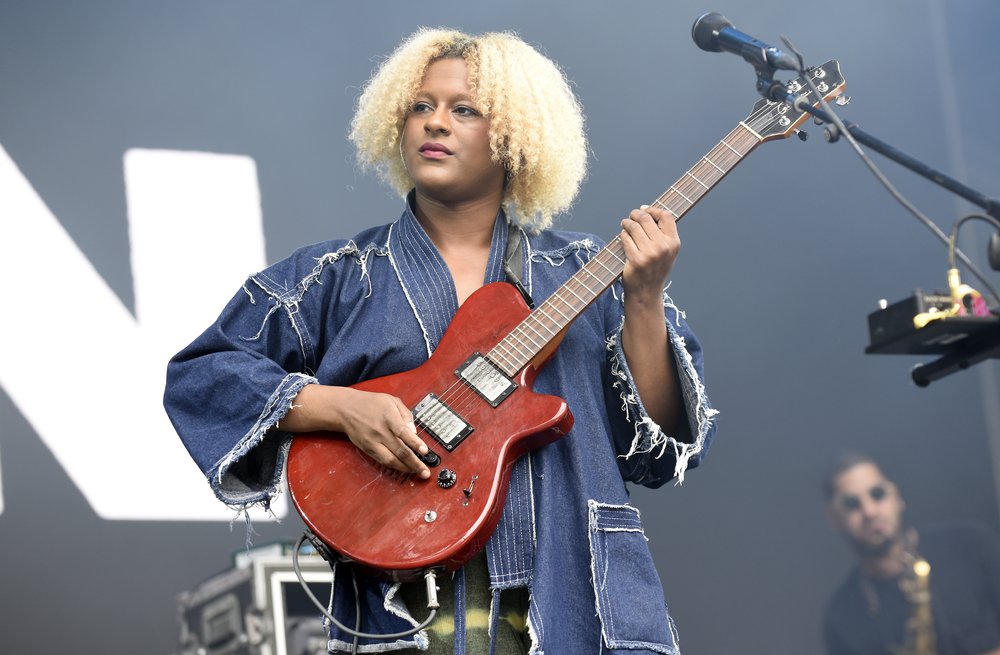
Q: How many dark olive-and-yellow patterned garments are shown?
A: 1